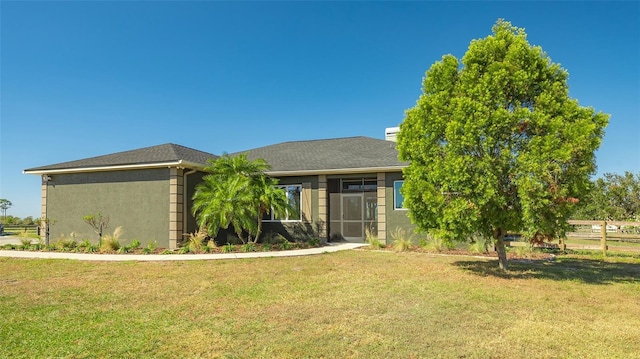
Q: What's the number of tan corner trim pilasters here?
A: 4